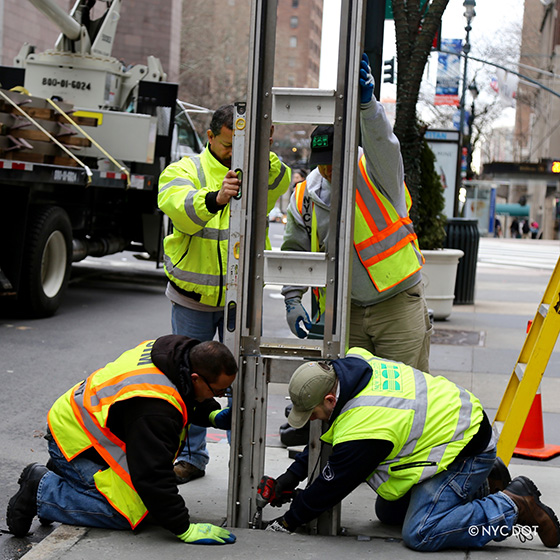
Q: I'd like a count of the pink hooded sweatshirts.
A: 0